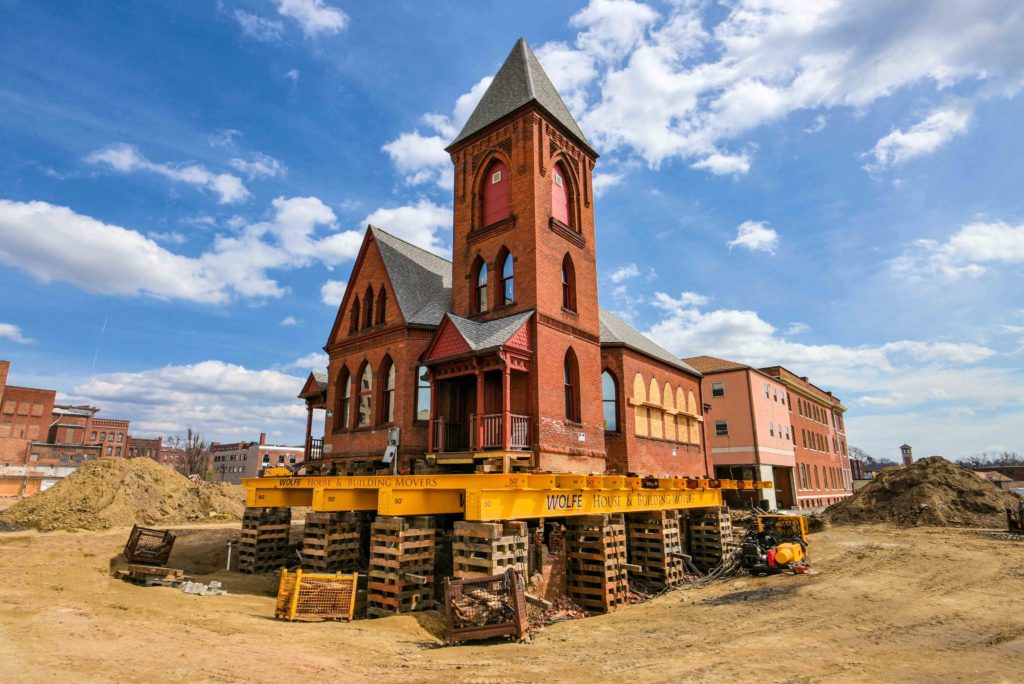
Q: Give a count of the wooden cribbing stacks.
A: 7